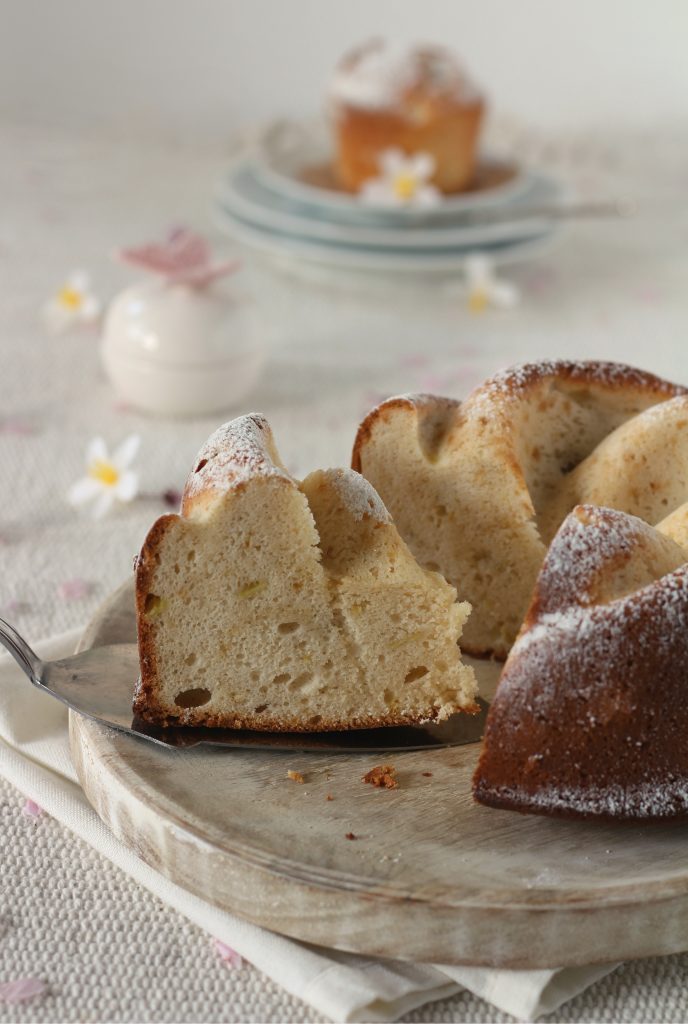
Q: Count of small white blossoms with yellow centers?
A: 4